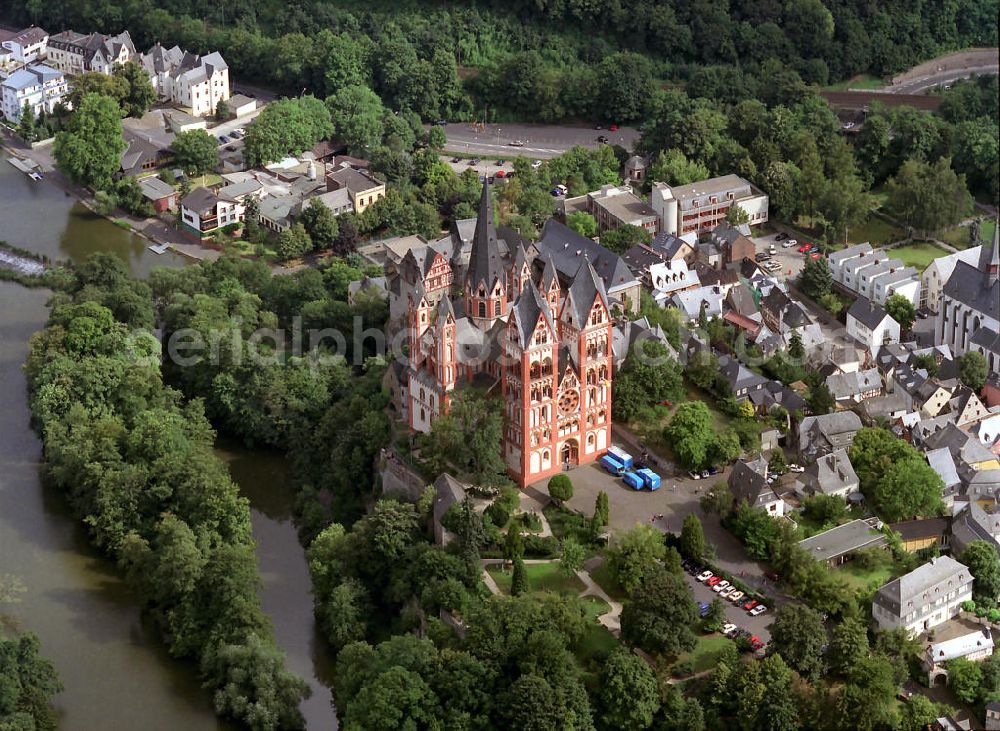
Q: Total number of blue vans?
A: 4